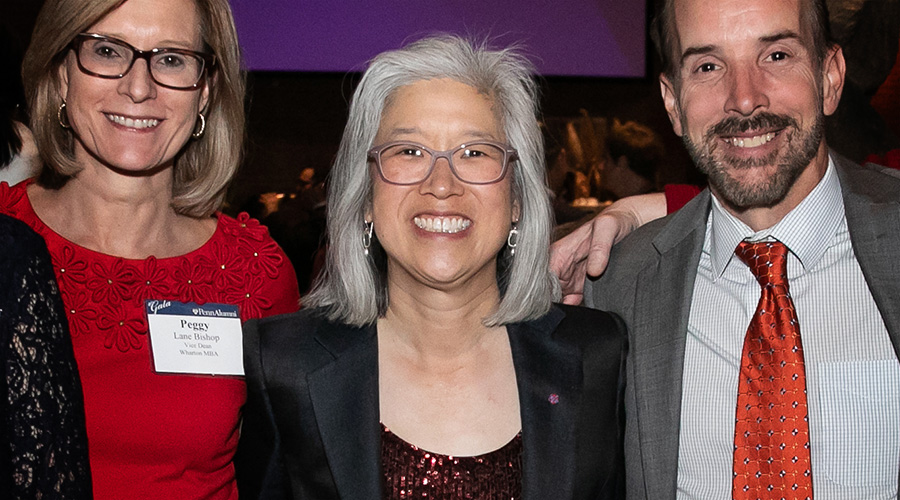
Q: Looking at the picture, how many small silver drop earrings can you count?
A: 2